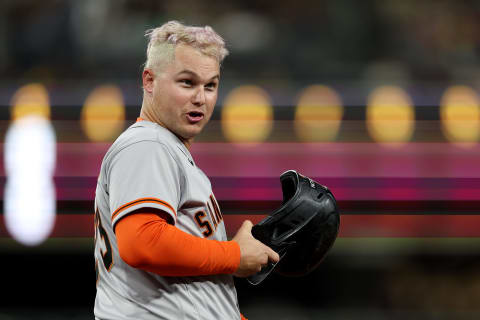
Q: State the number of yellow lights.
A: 6